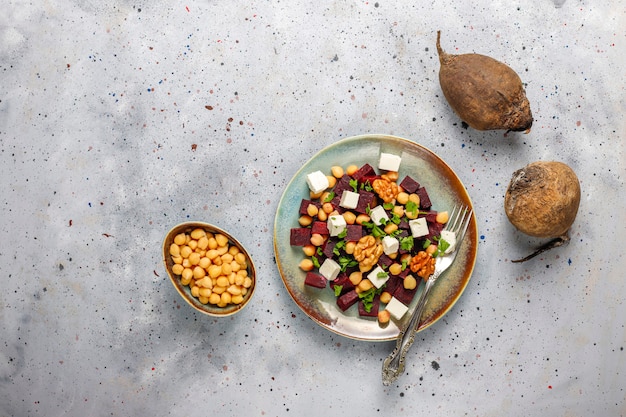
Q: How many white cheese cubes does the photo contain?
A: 11